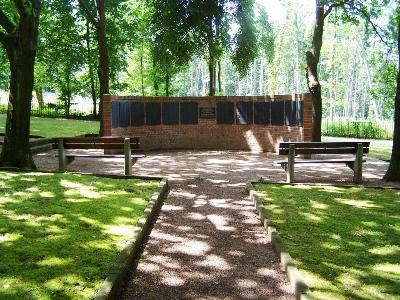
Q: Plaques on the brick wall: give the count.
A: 13